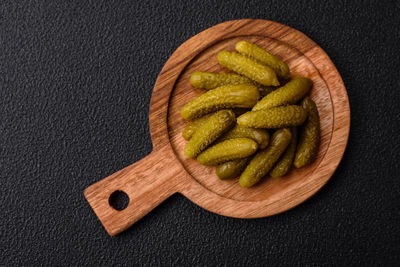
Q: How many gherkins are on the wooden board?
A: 14